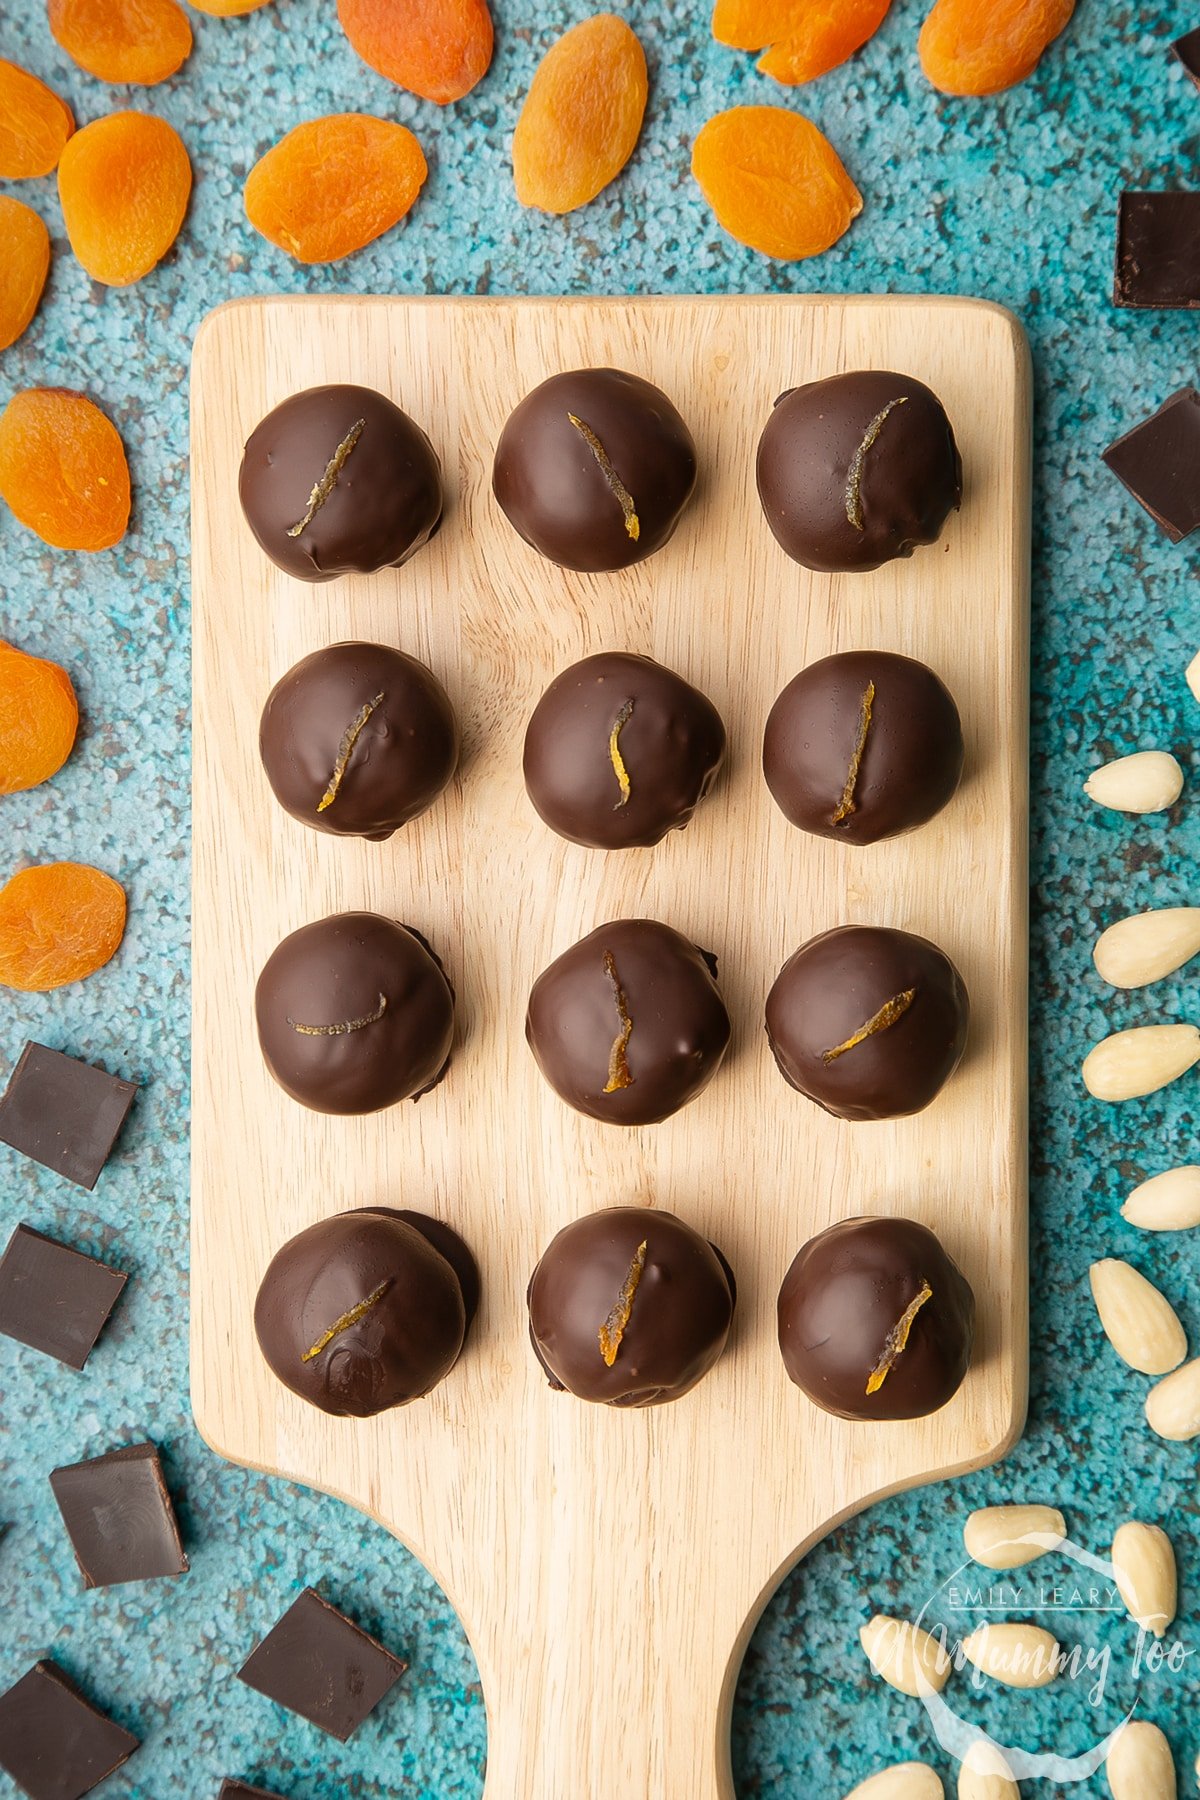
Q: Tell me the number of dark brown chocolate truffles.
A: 12